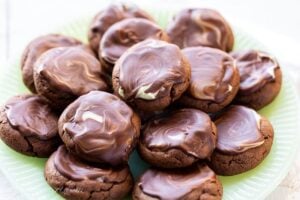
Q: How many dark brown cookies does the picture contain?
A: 14